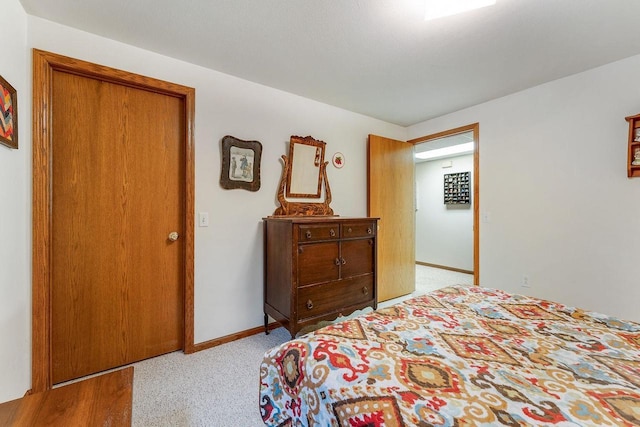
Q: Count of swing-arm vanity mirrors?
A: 1